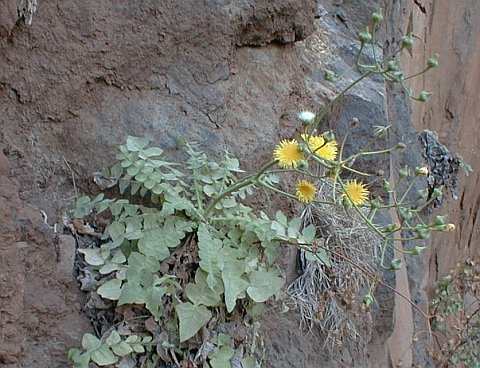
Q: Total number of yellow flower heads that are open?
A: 4